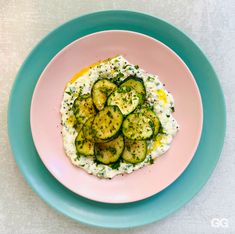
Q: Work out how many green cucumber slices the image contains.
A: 11